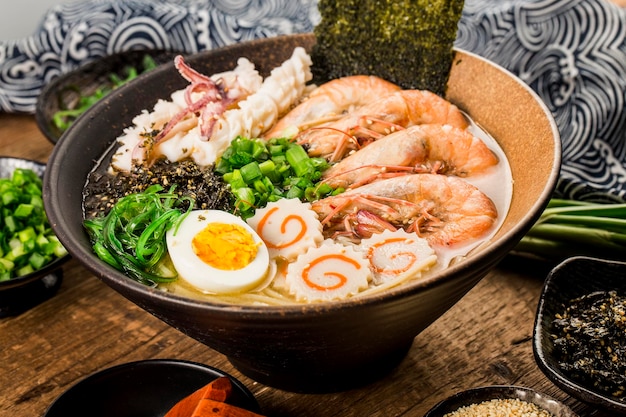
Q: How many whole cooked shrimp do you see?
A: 4